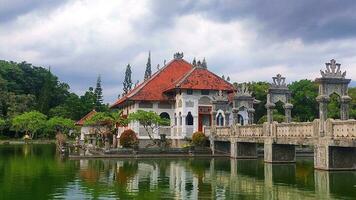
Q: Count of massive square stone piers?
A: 4